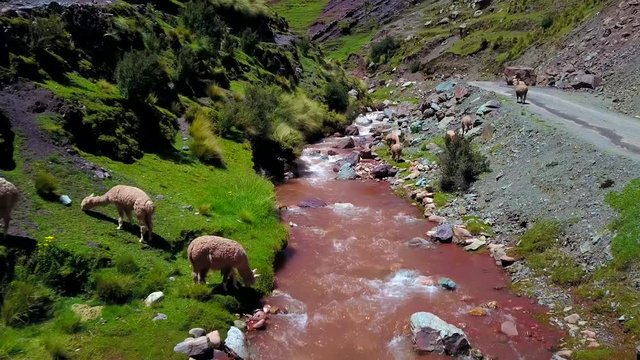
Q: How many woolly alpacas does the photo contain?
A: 8